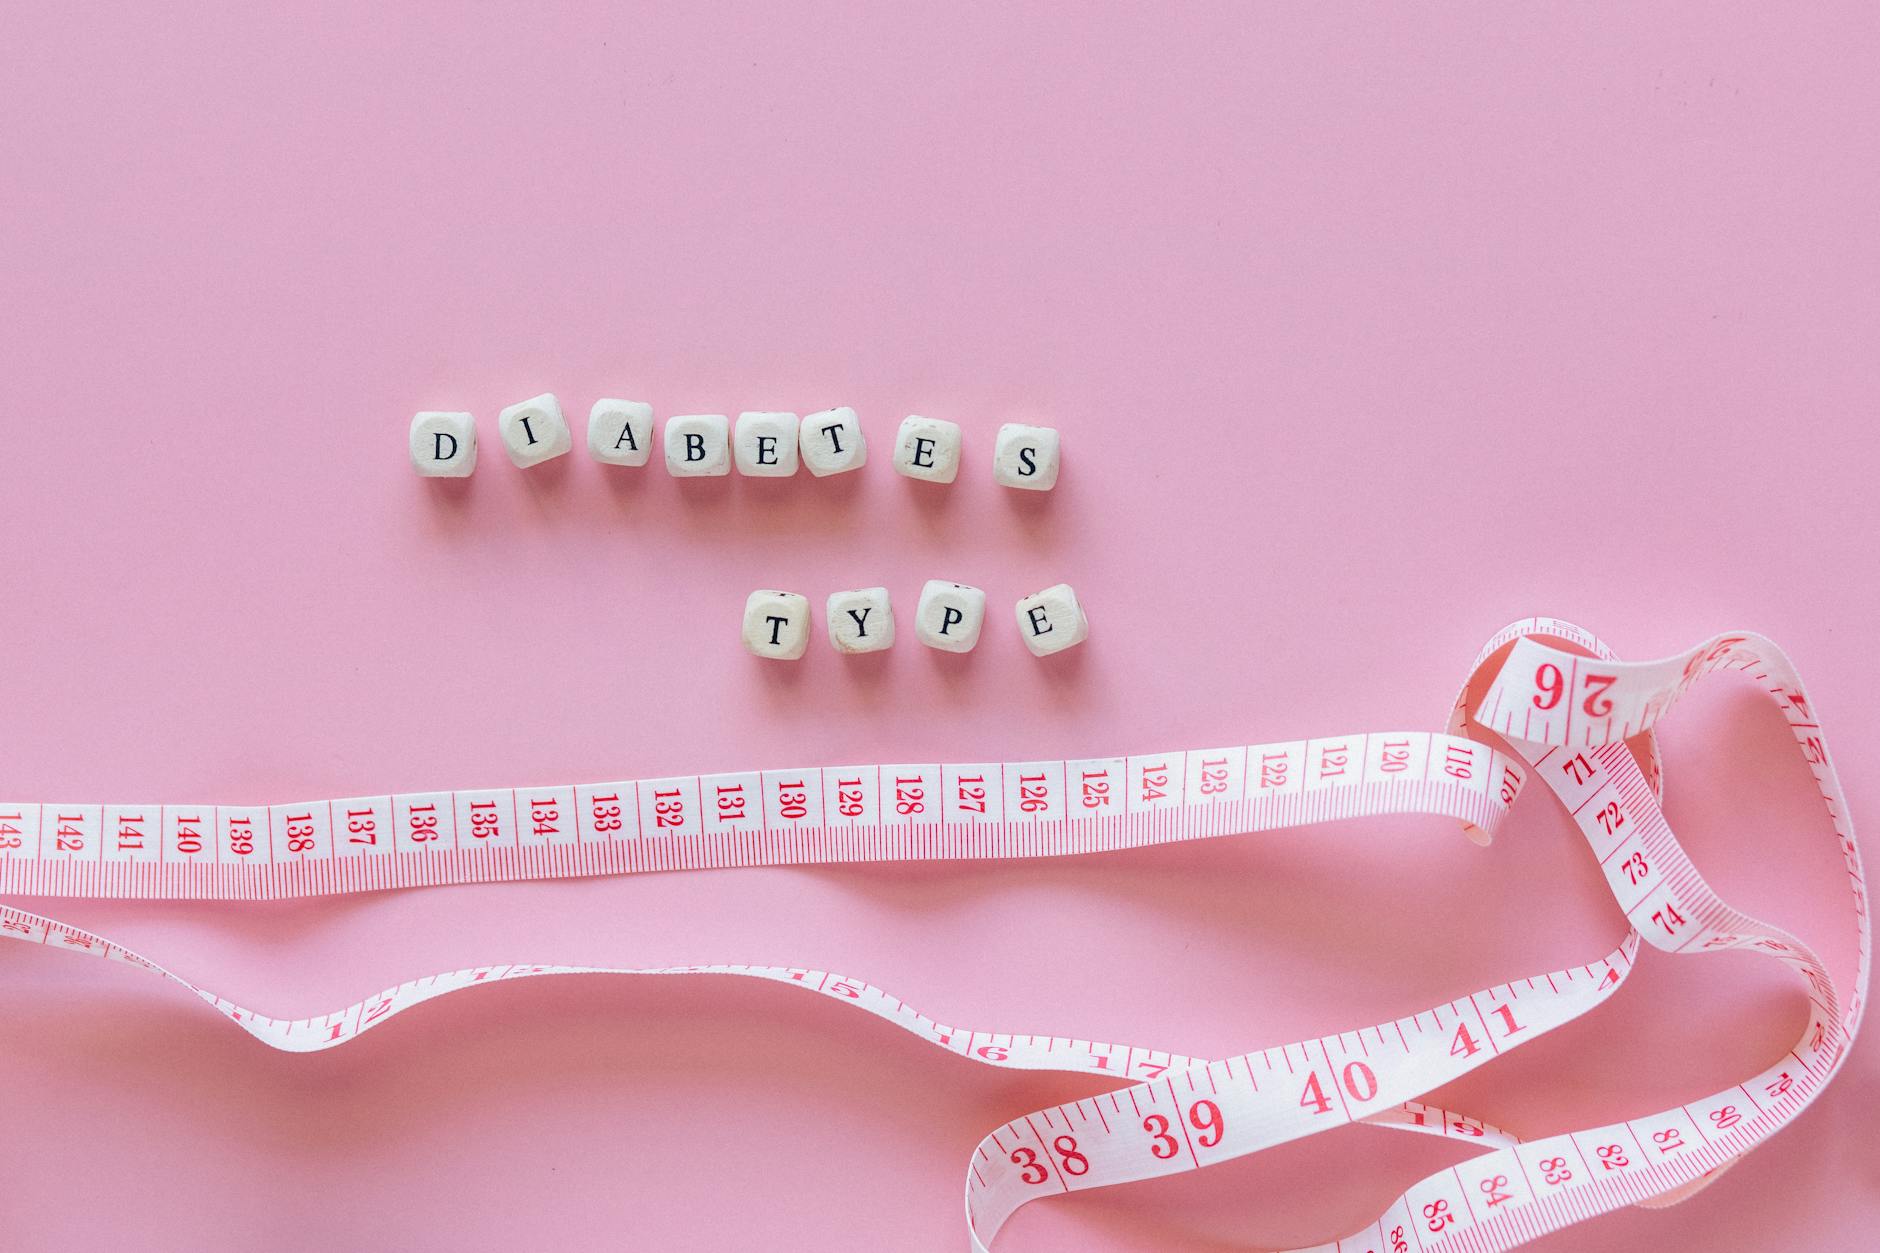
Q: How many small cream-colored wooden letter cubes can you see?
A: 12